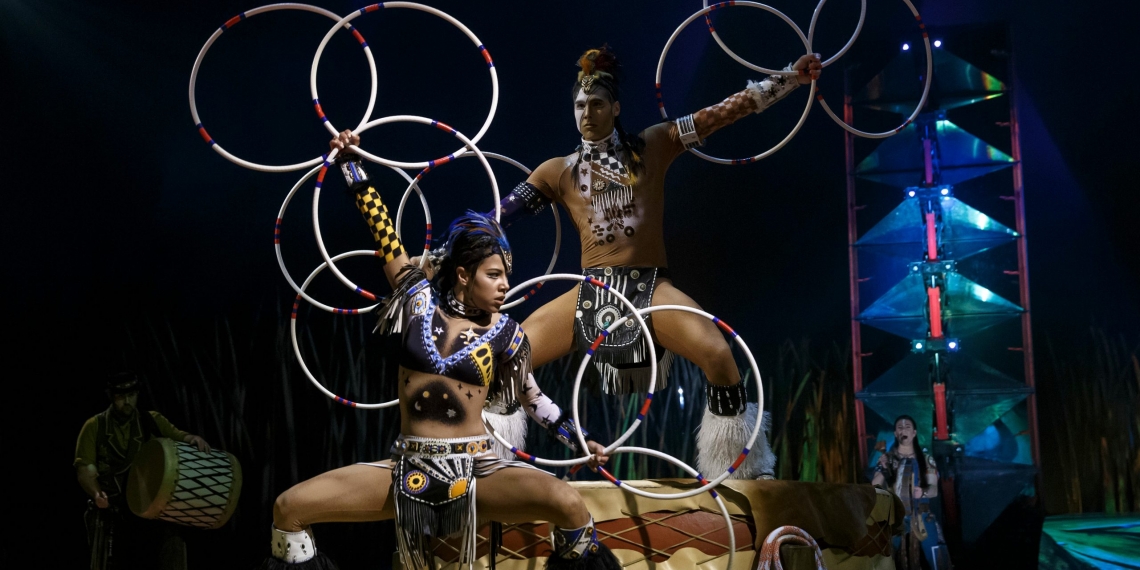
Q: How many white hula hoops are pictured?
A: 12